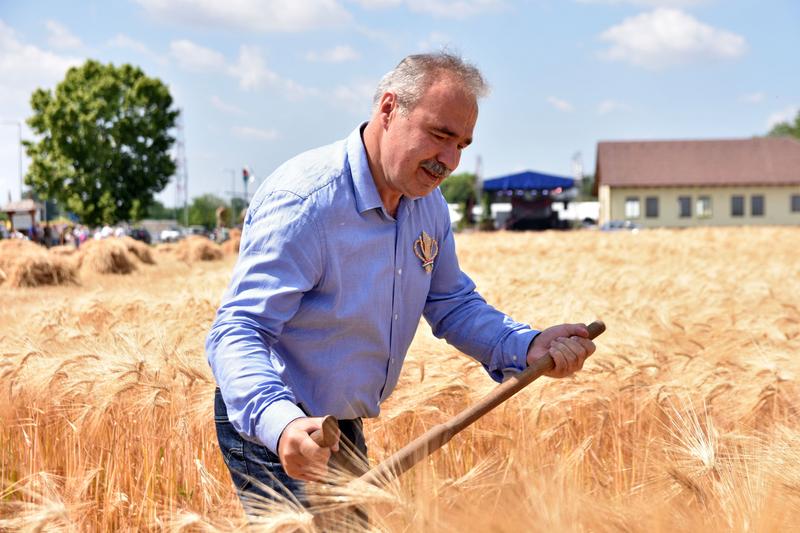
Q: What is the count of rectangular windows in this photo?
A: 7